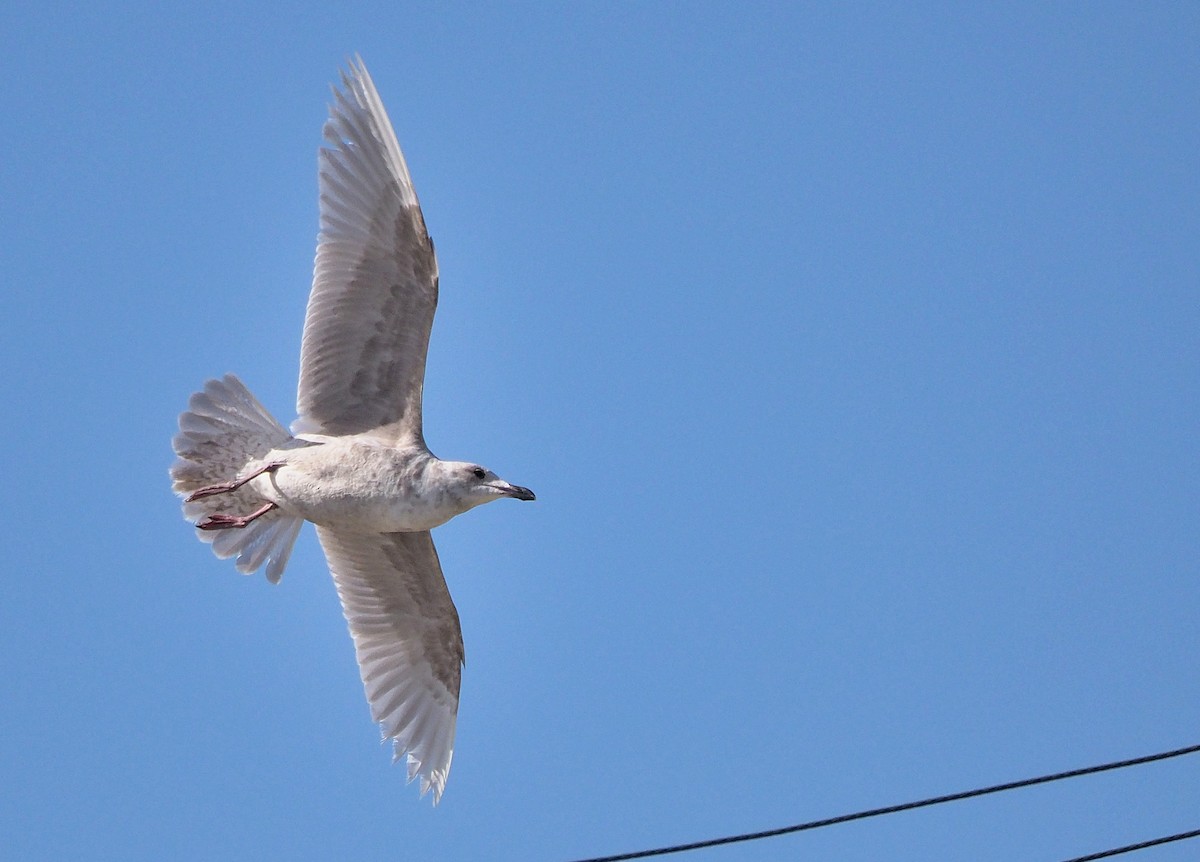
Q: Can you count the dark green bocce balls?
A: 0